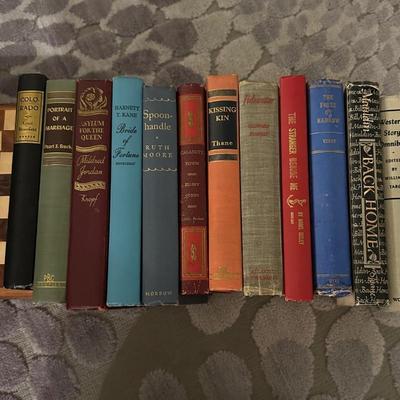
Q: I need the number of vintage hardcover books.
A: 12